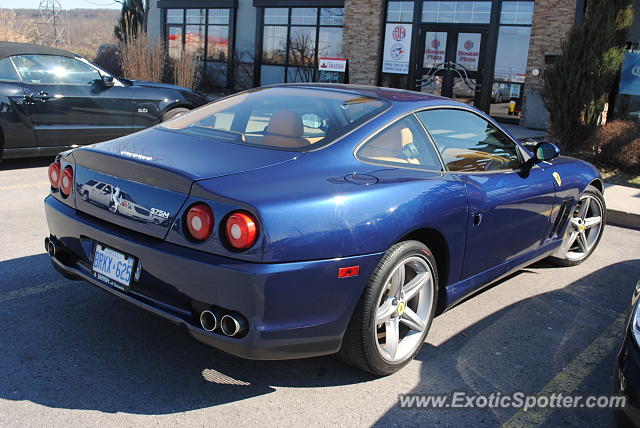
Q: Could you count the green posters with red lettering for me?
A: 0